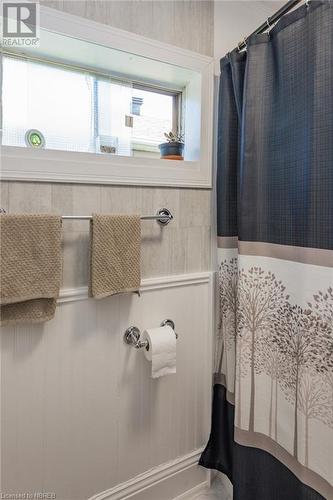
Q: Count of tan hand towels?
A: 2